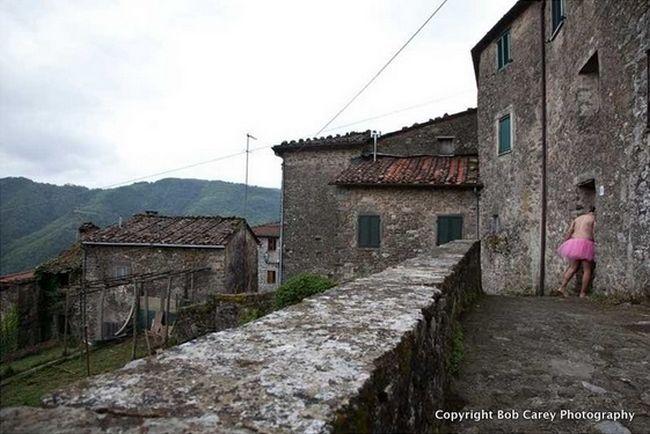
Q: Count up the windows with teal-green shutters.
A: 5